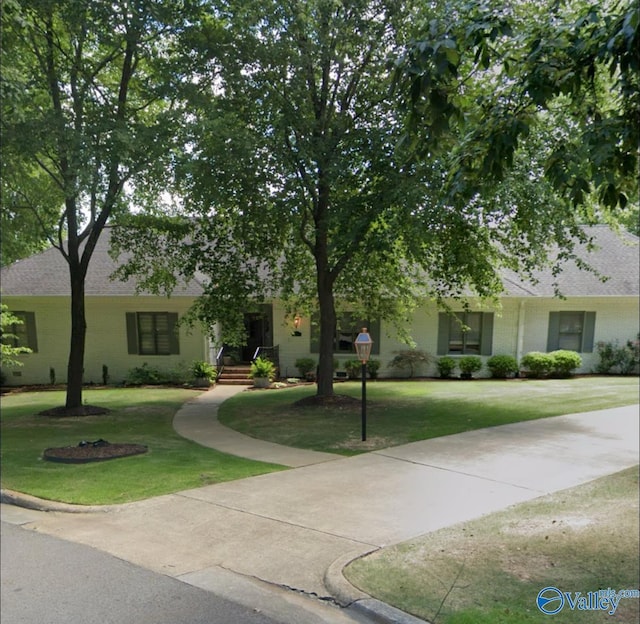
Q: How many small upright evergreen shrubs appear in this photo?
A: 2